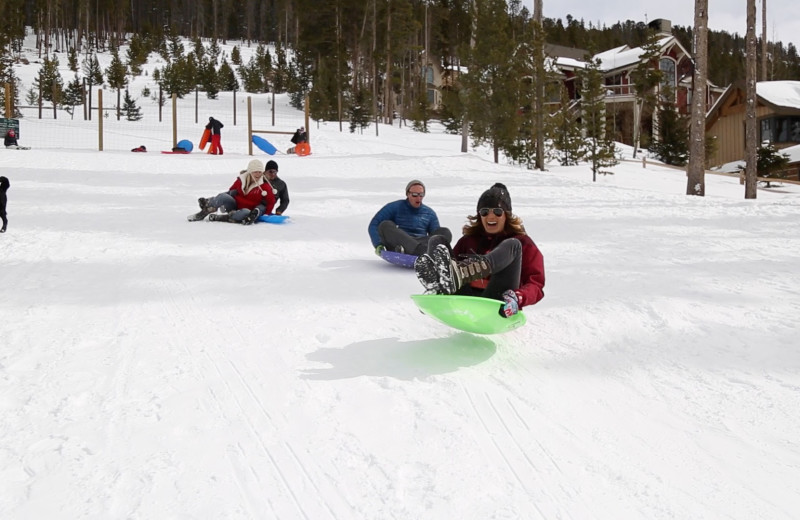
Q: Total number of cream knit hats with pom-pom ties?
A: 1